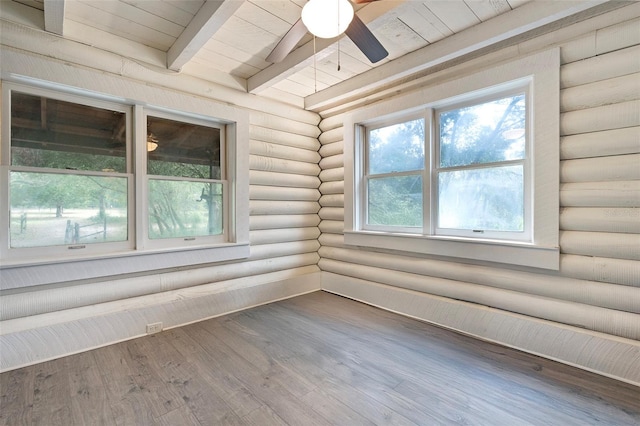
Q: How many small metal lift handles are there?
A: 3